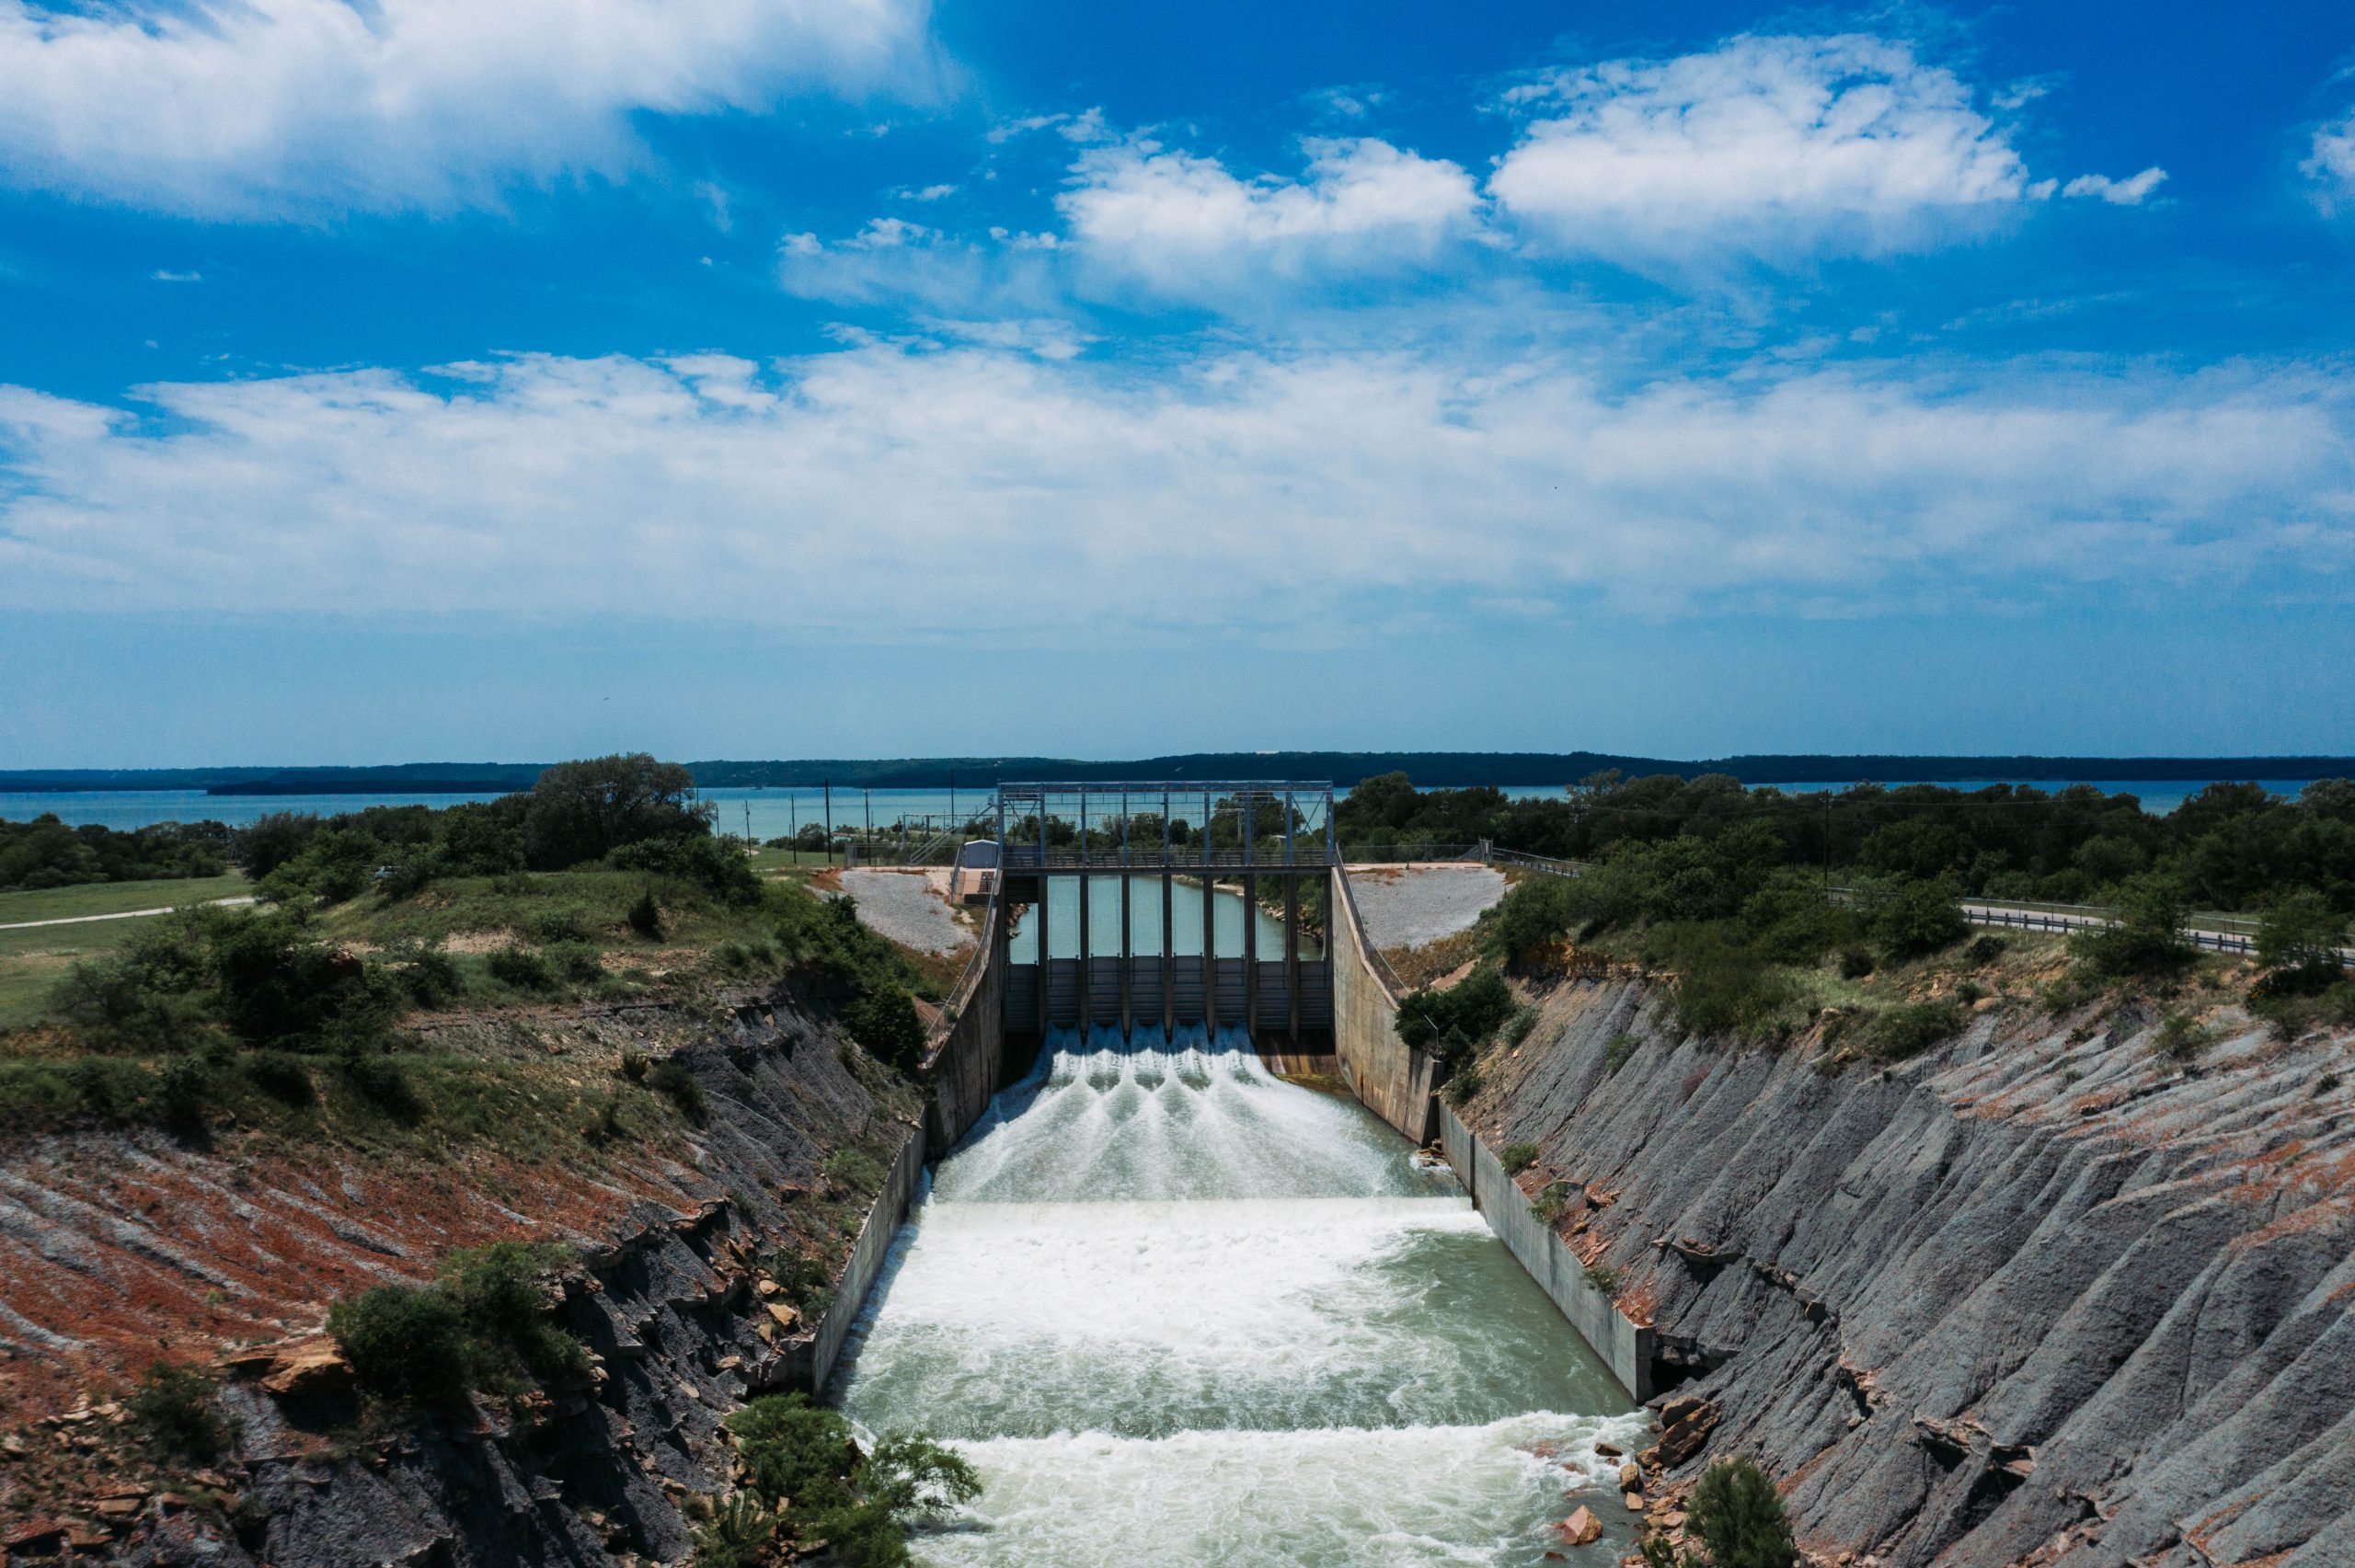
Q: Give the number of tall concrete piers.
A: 7